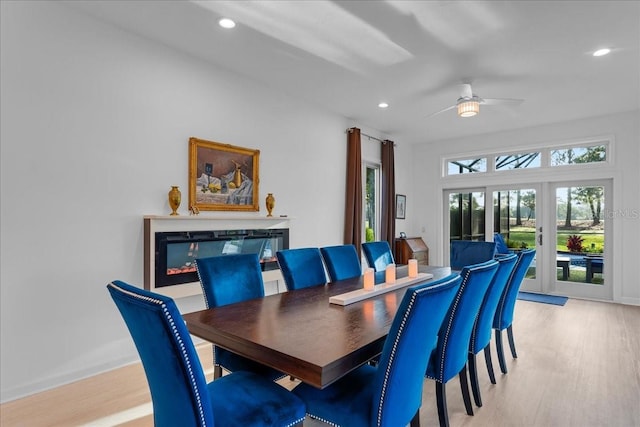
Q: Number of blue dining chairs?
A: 10